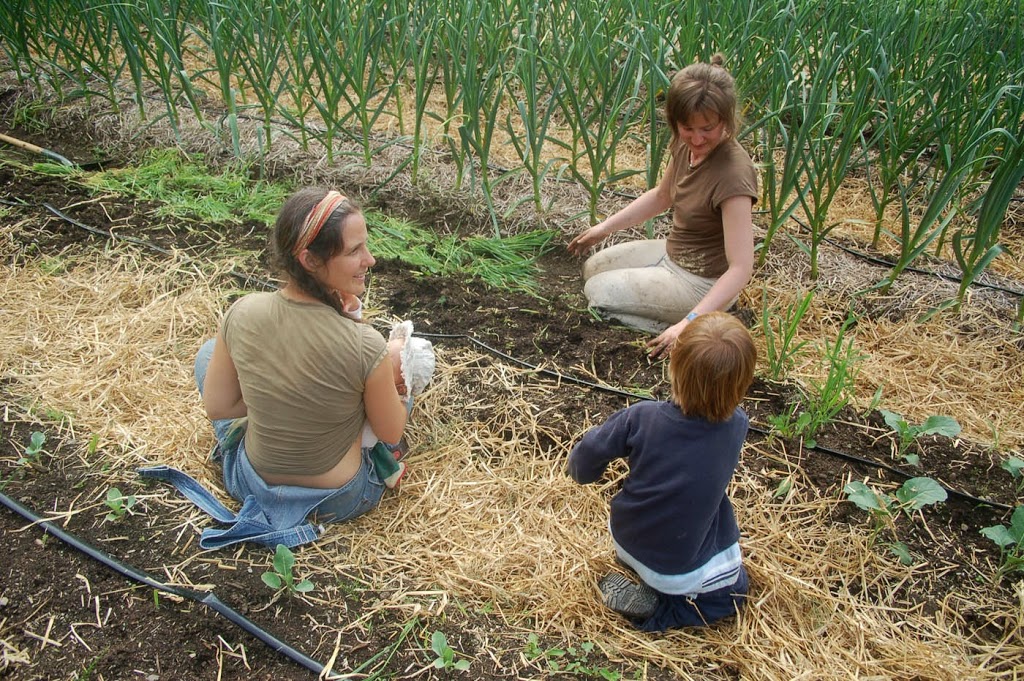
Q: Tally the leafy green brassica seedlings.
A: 8